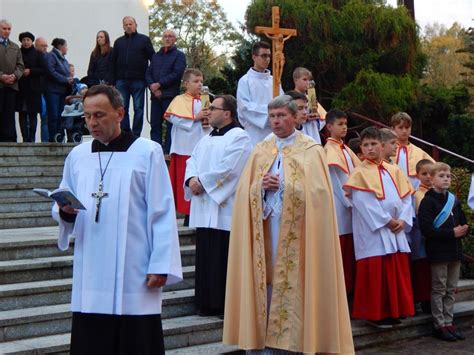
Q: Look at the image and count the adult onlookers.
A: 7